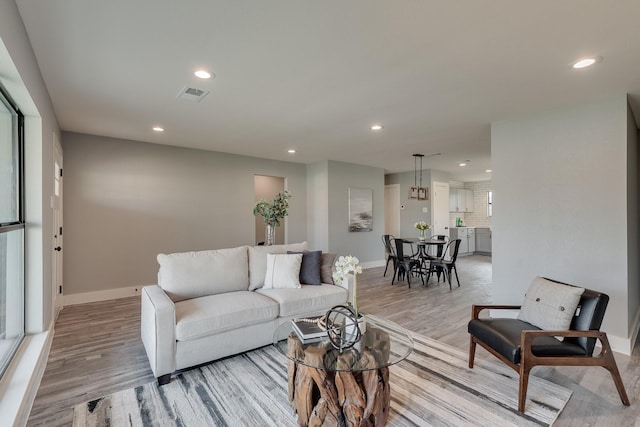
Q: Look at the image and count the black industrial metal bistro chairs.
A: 4